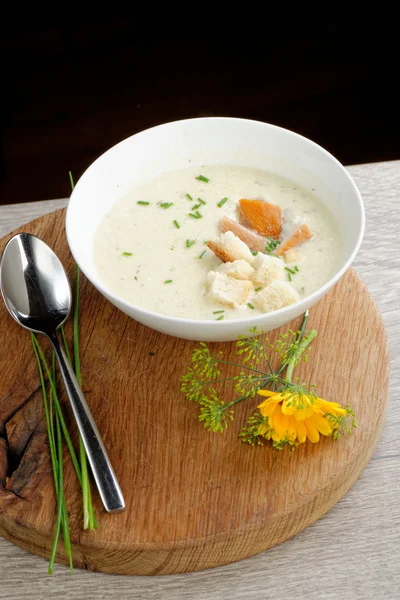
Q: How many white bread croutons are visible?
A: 5